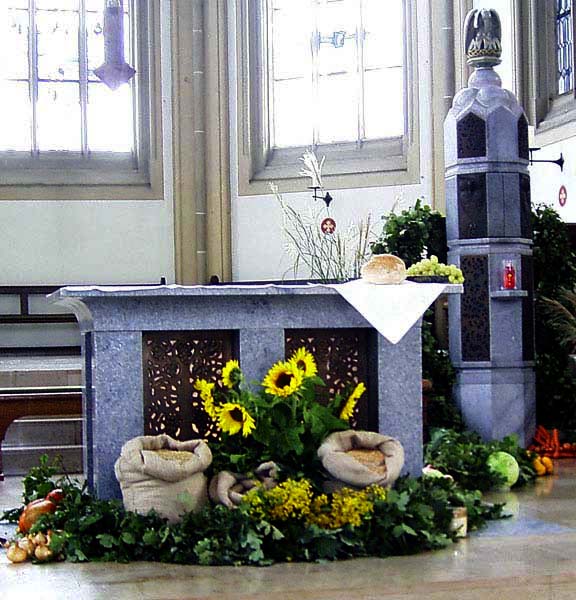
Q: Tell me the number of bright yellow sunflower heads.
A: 6